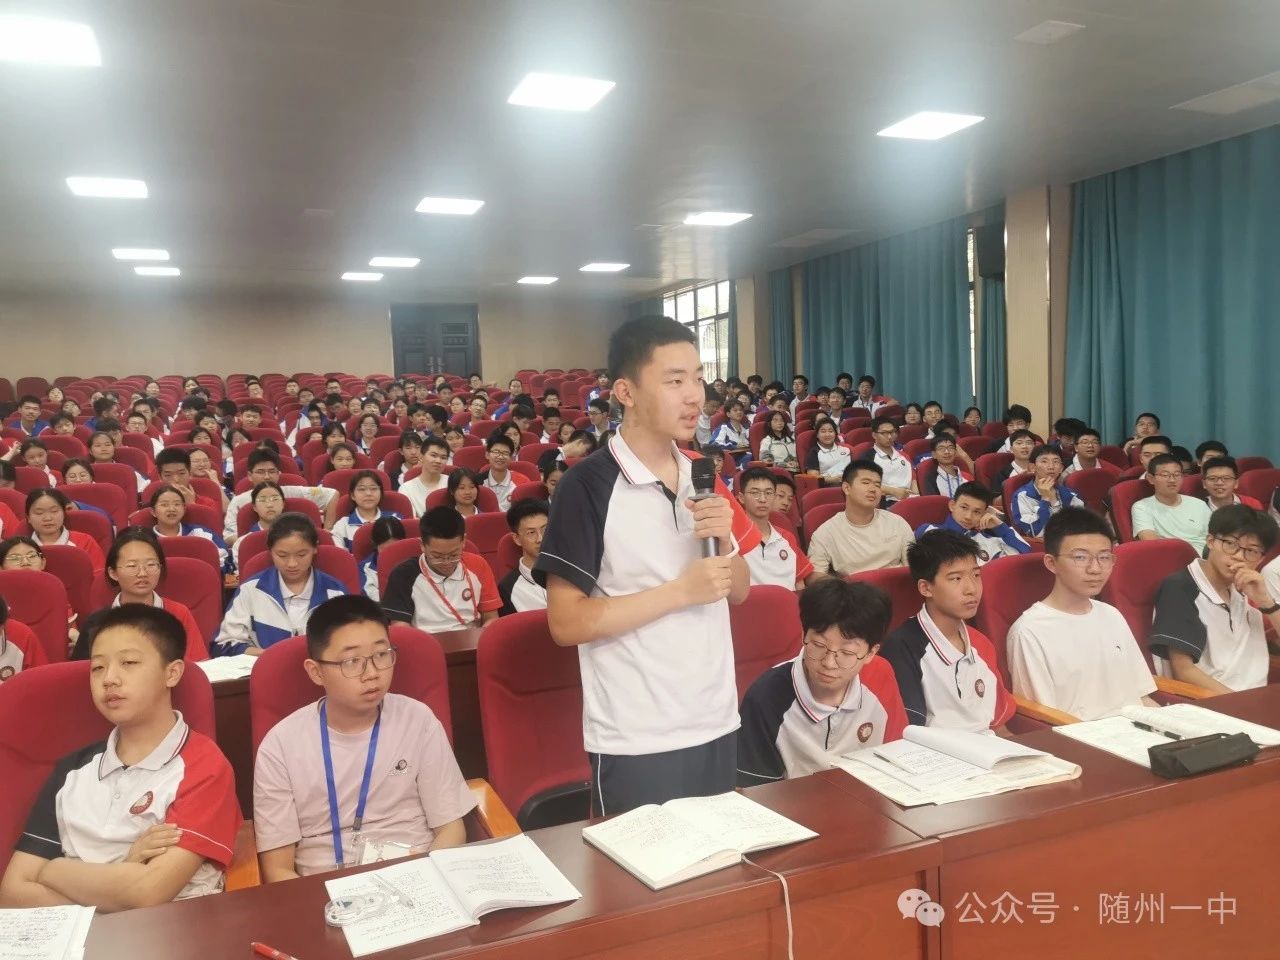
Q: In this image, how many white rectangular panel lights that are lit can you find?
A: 12